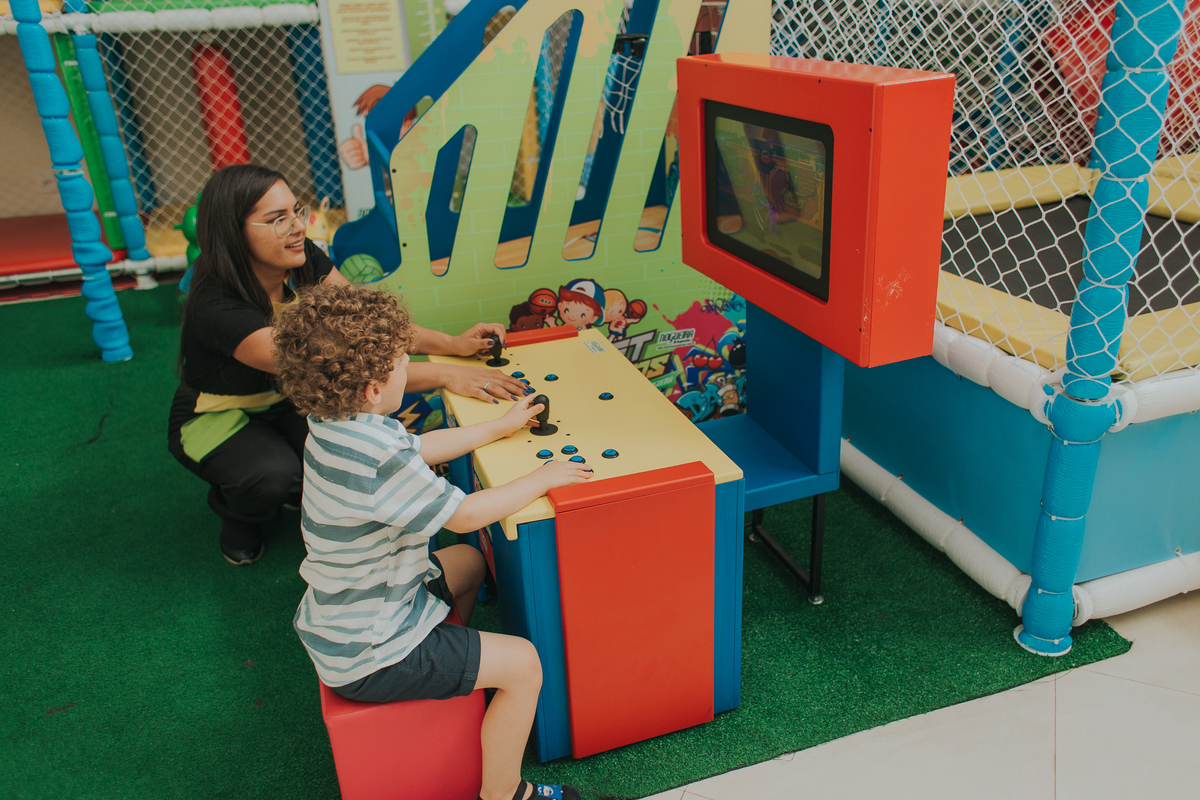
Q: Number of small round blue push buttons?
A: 11